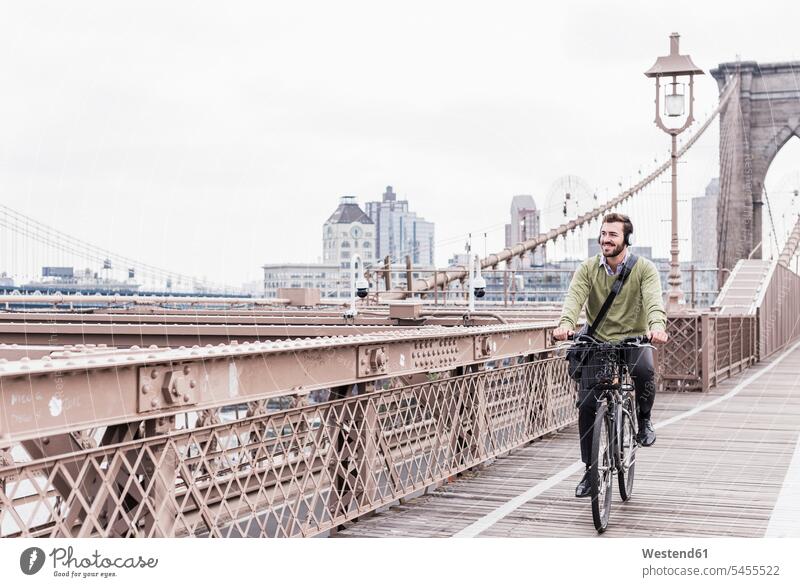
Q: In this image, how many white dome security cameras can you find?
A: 2